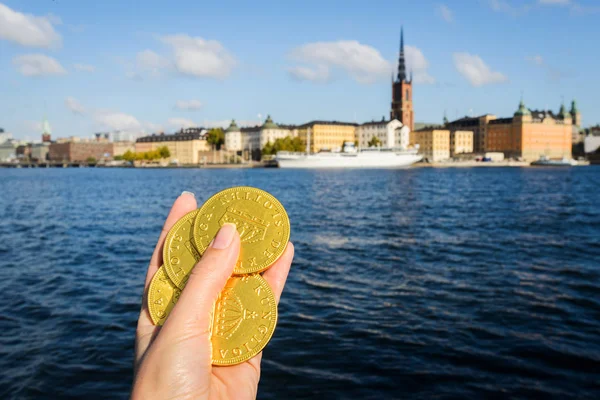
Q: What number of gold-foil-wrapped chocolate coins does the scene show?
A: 4